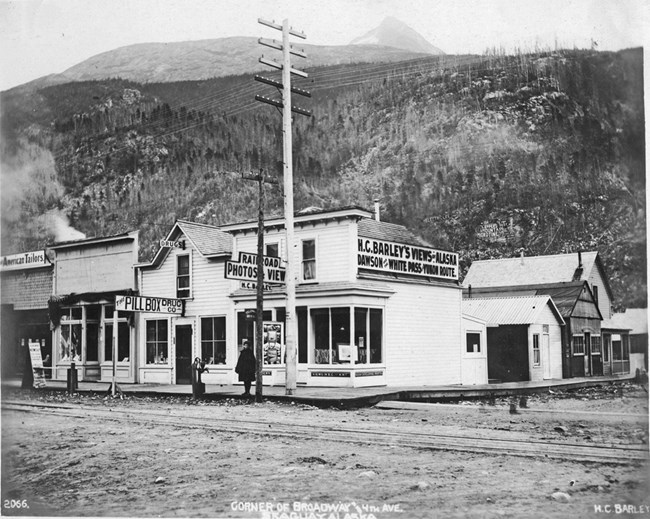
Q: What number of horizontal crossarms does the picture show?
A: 6